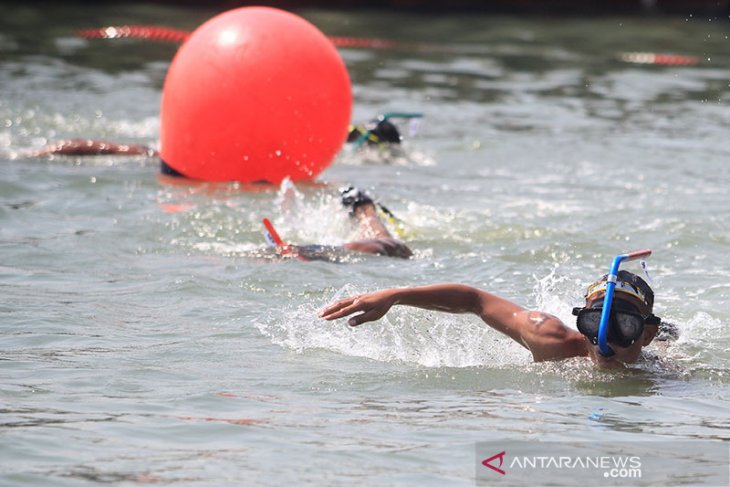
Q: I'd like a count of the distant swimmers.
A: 2